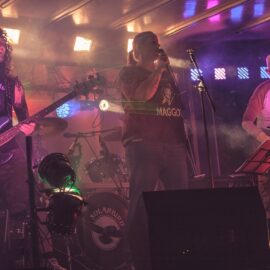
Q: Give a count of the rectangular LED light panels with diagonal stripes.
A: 4